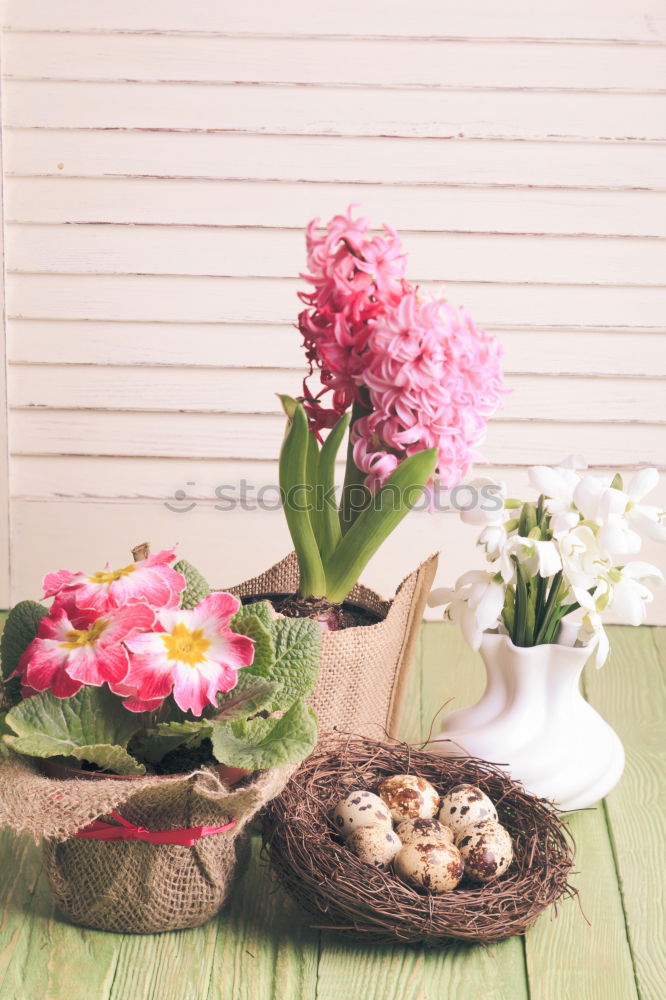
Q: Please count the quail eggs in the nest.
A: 7